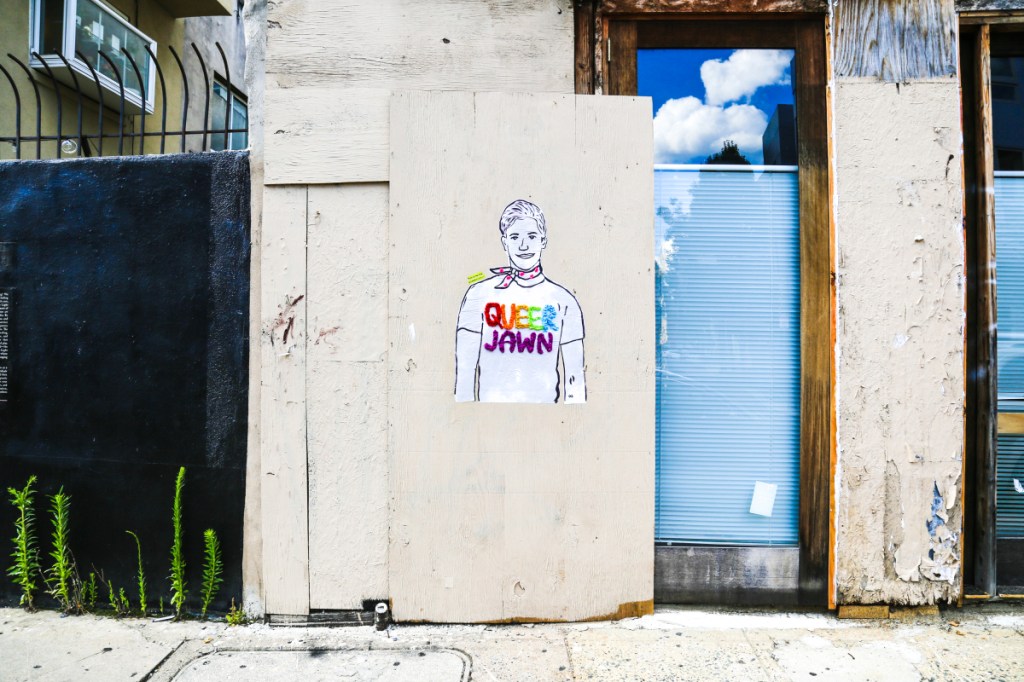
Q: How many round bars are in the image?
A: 11